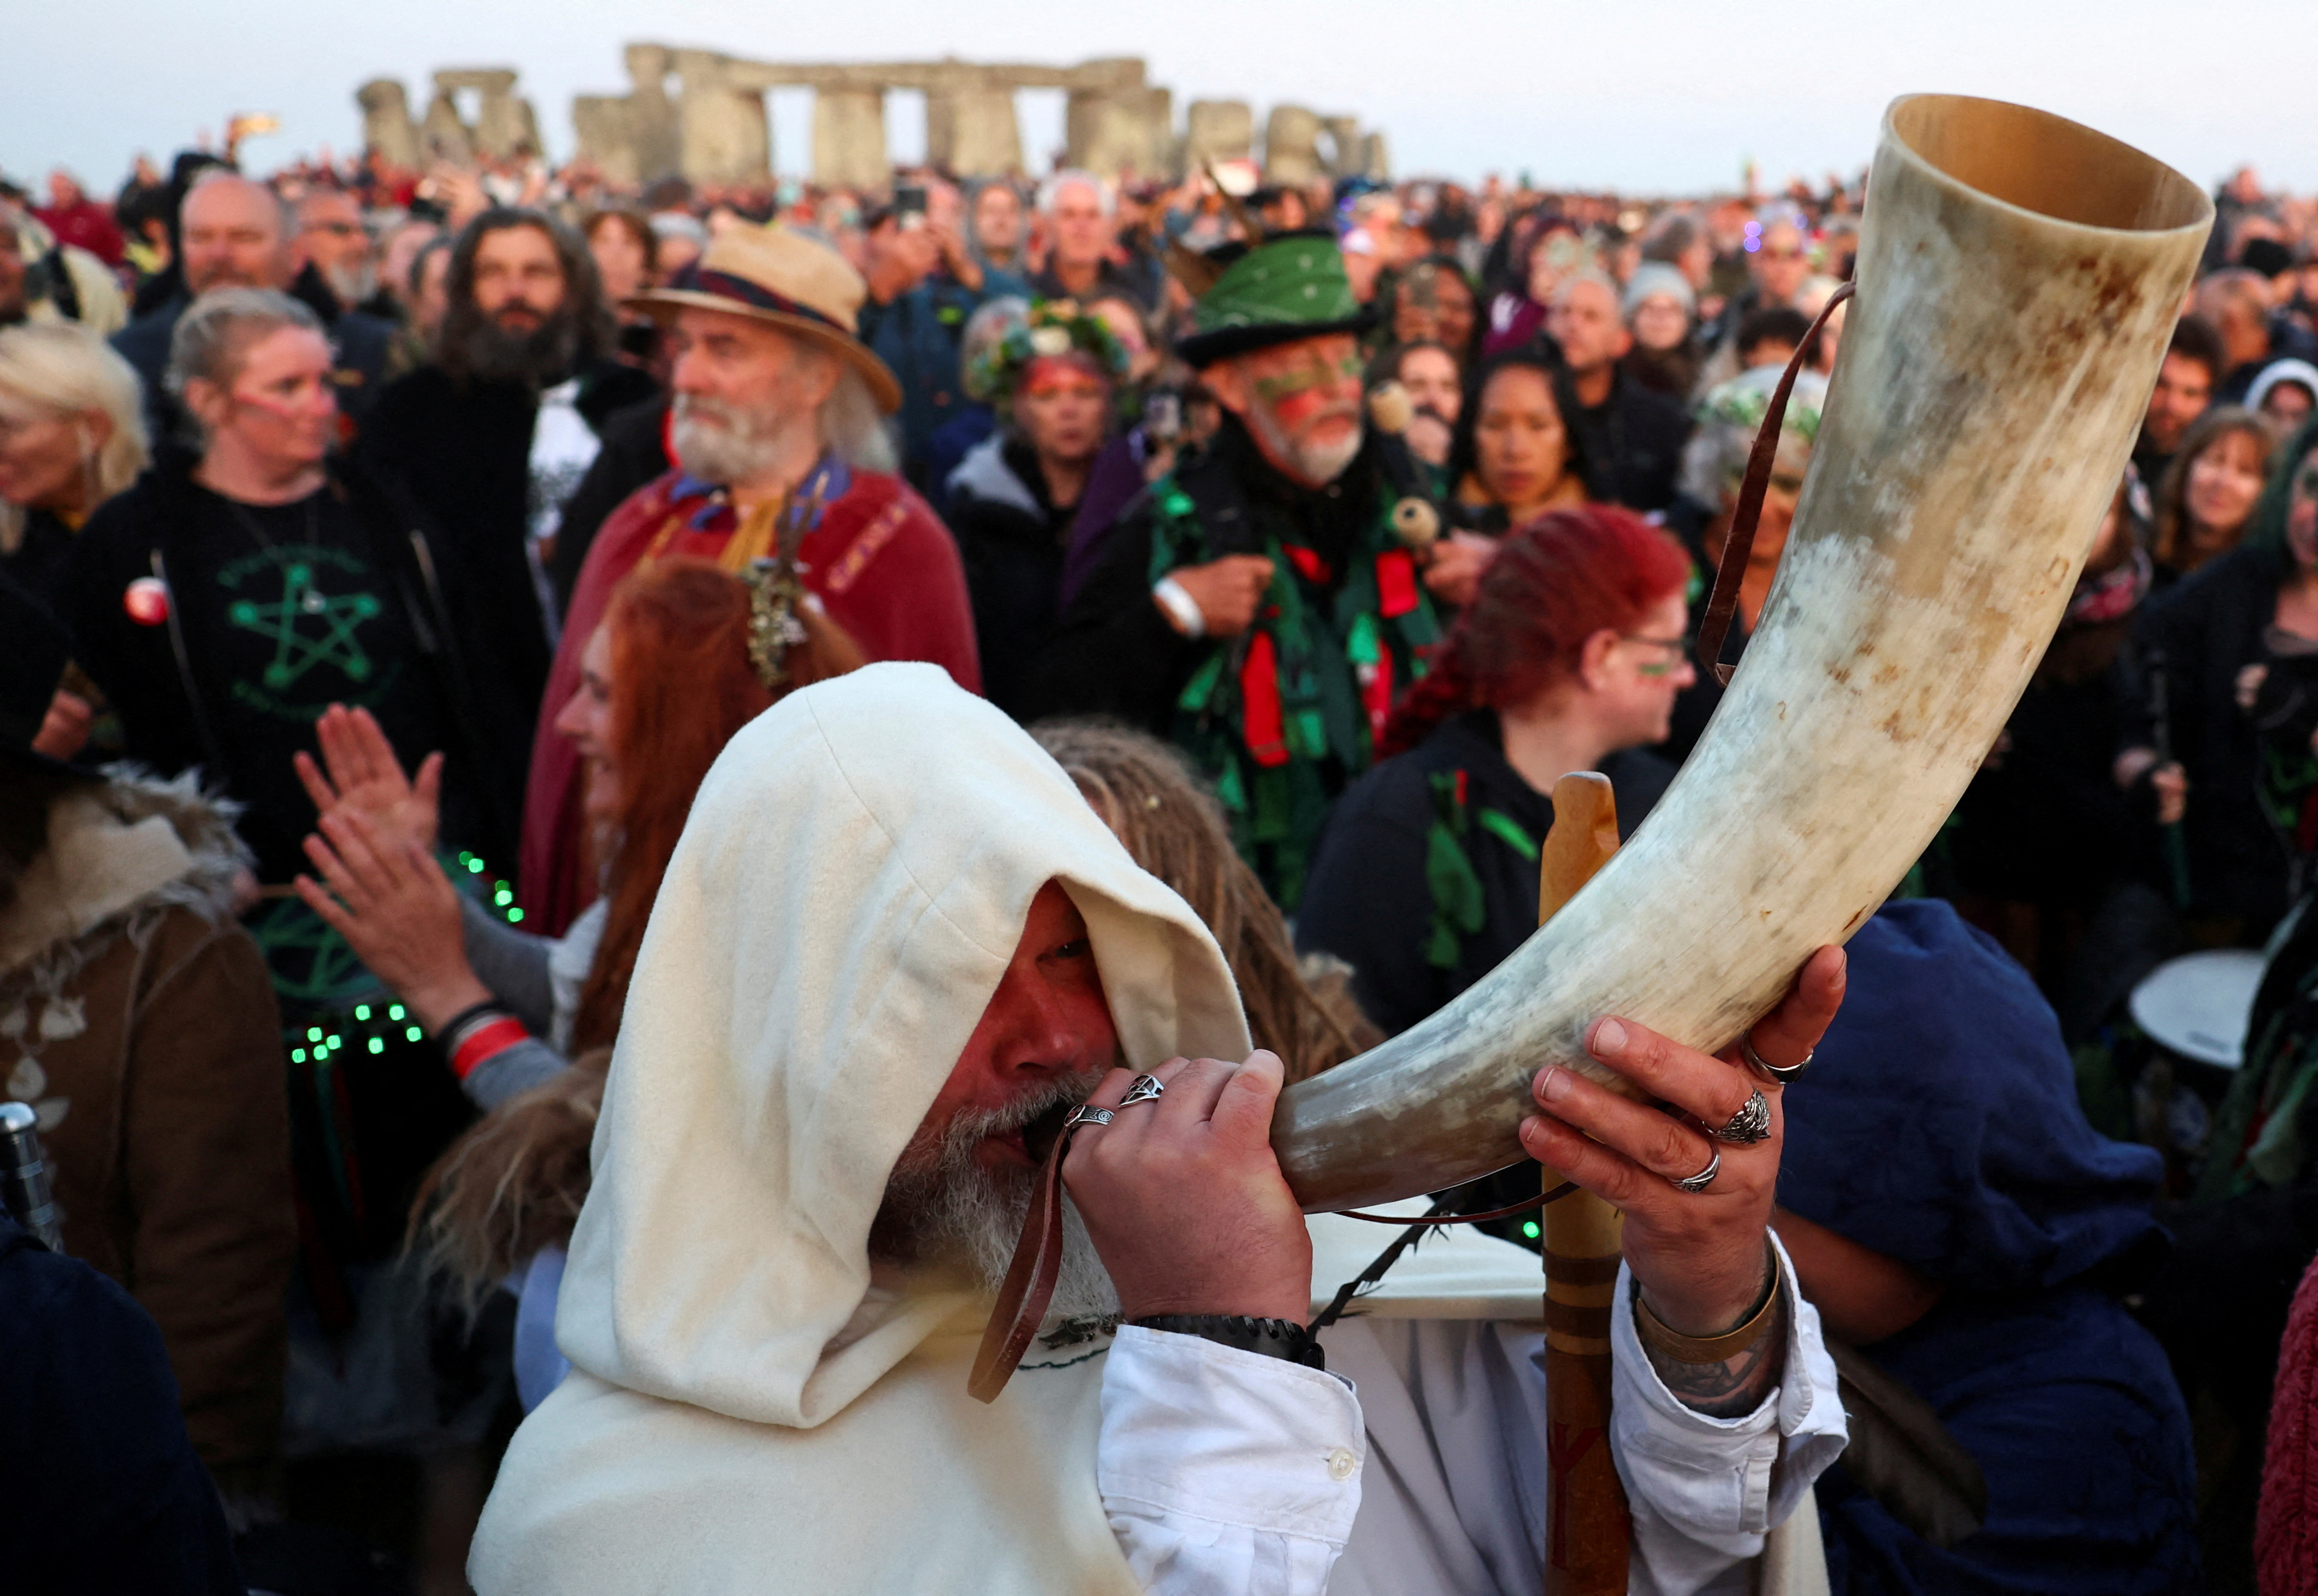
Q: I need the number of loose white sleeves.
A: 2